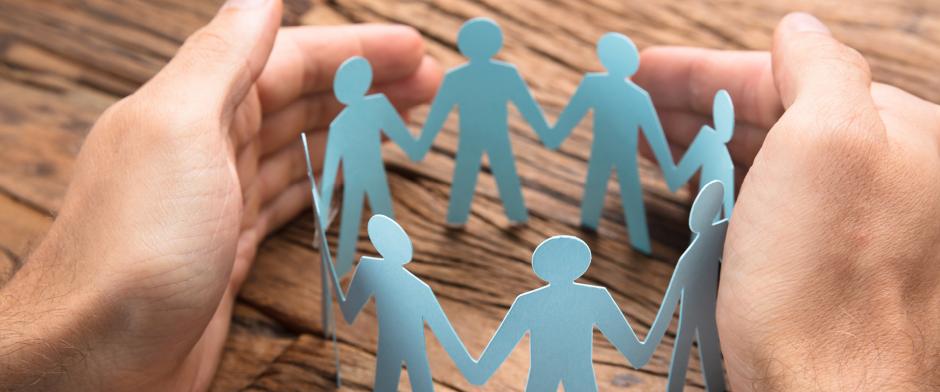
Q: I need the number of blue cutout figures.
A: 8